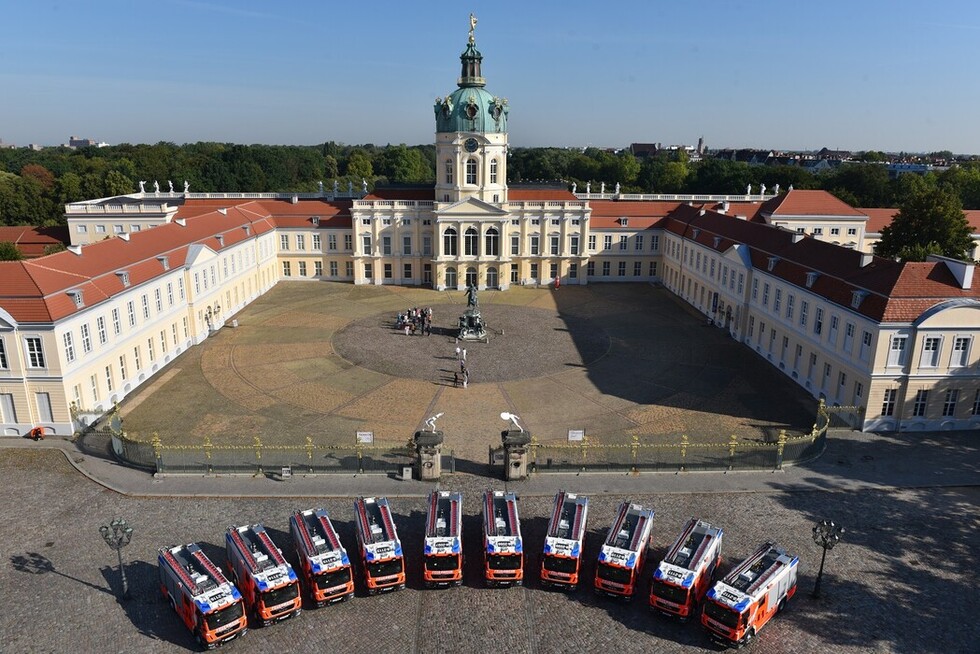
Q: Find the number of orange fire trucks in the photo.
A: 10